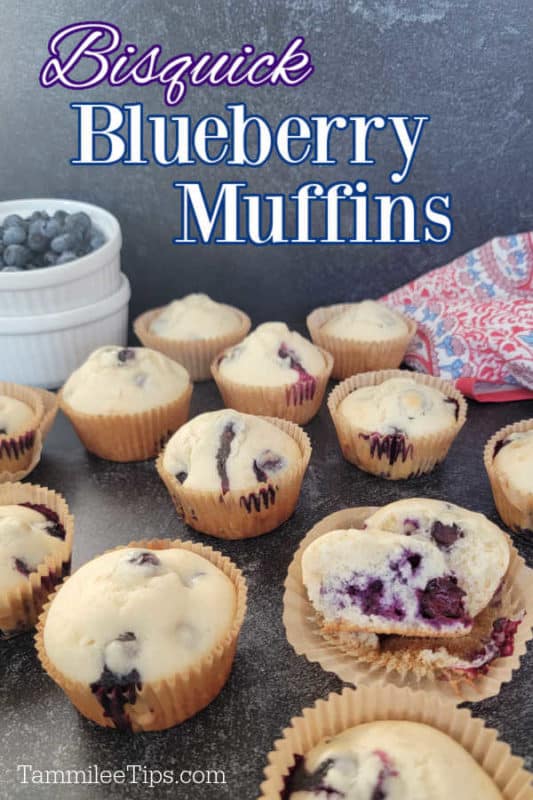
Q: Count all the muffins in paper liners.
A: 11